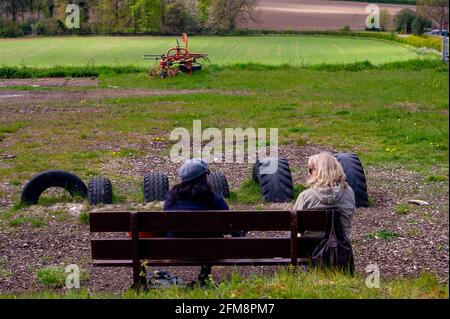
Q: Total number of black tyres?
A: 6